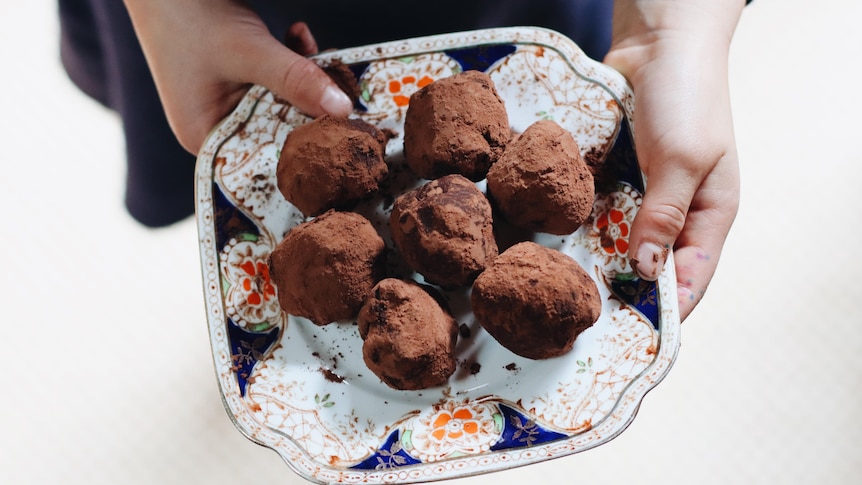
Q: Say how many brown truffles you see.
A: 7